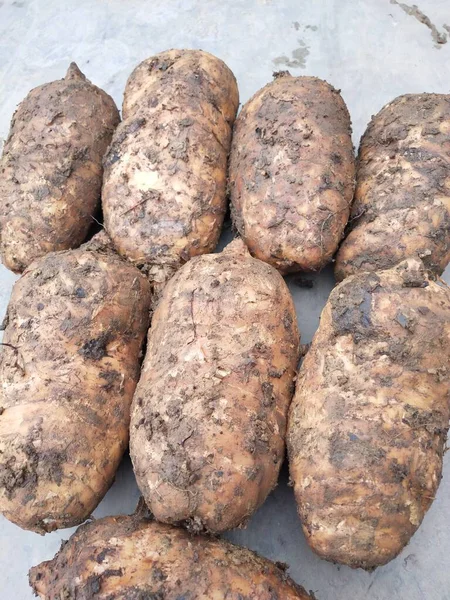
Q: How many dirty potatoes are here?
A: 8